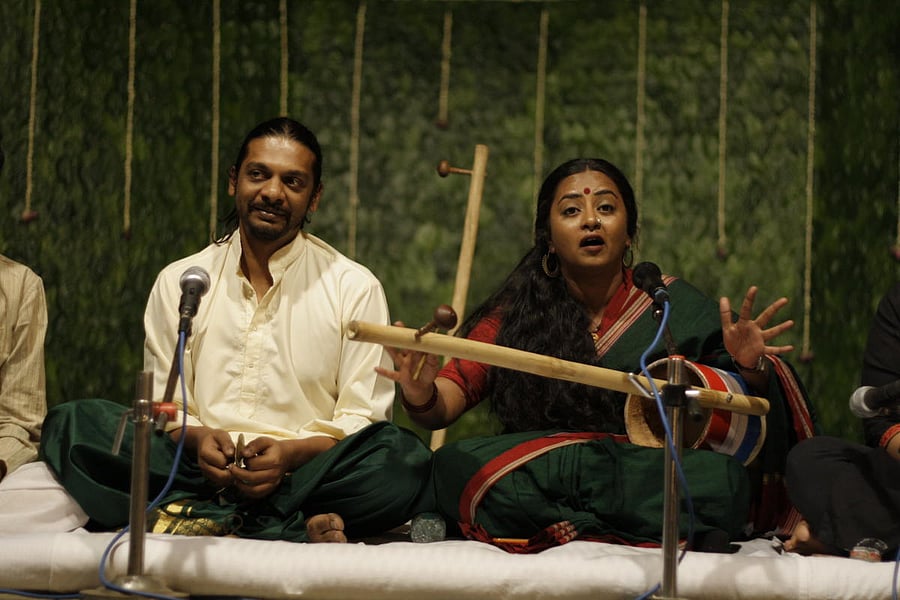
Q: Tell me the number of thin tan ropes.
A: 11